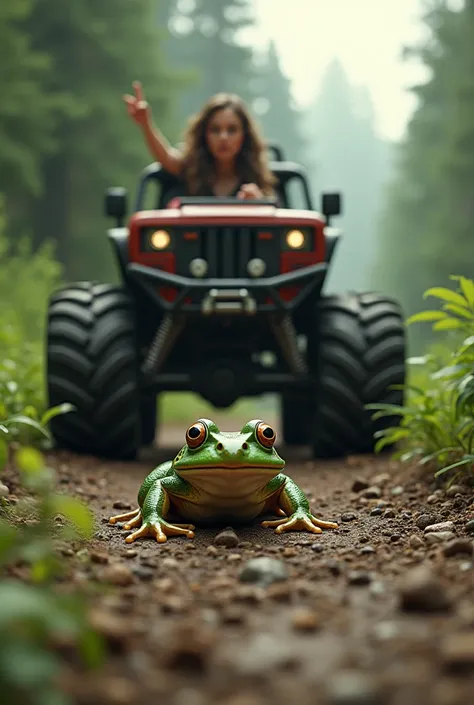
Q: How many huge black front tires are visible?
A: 2